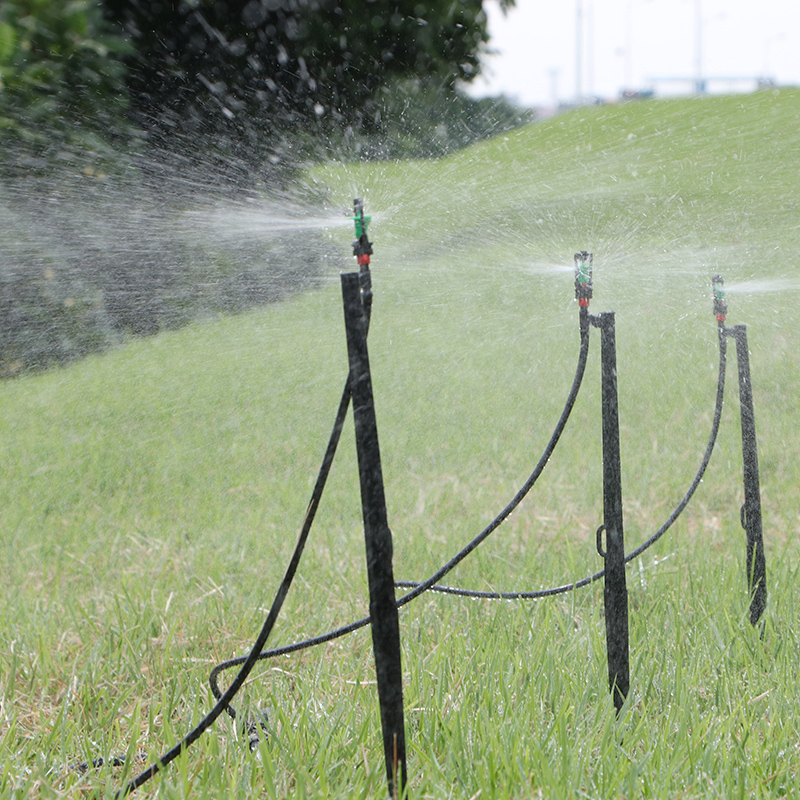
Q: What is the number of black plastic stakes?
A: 3